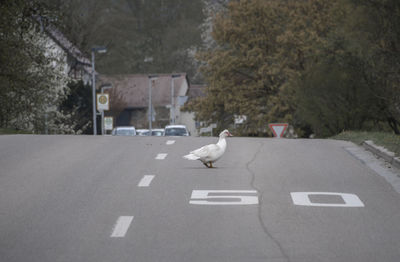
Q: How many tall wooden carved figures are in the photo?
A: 0